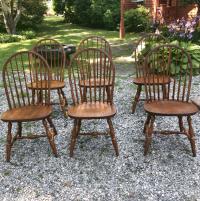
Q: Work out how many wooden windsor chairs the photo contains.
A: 6